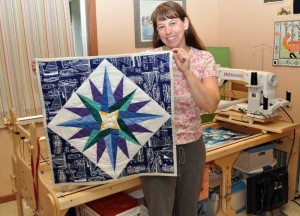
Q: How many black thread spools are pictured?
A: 3